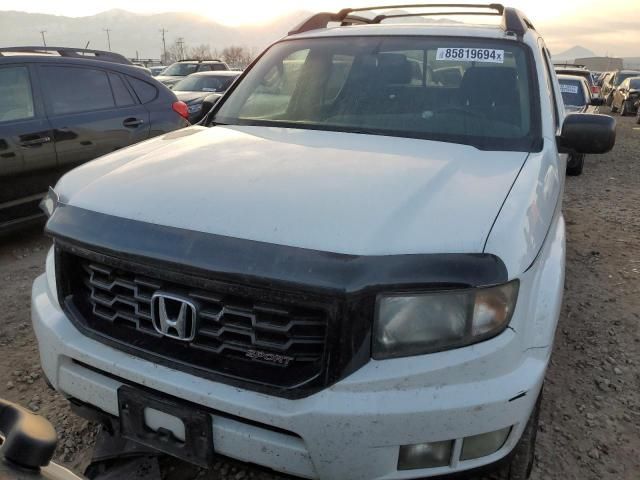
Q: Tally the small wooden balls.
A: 0